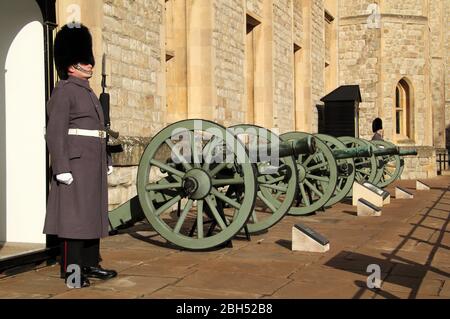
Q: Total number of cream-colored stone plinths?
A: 5